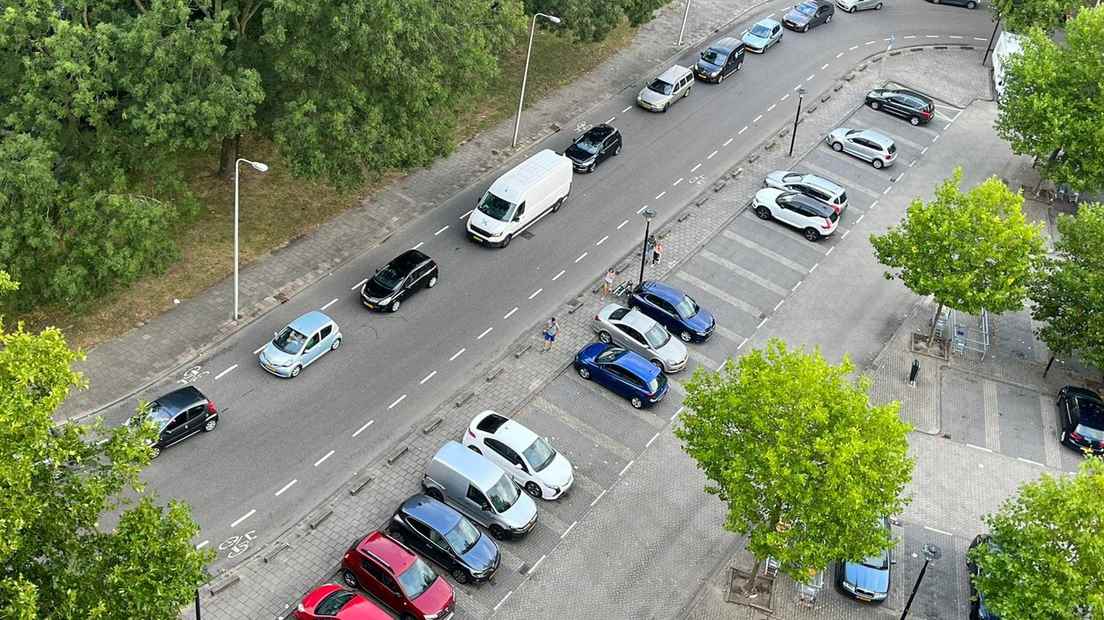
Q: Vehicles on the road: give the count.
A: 11